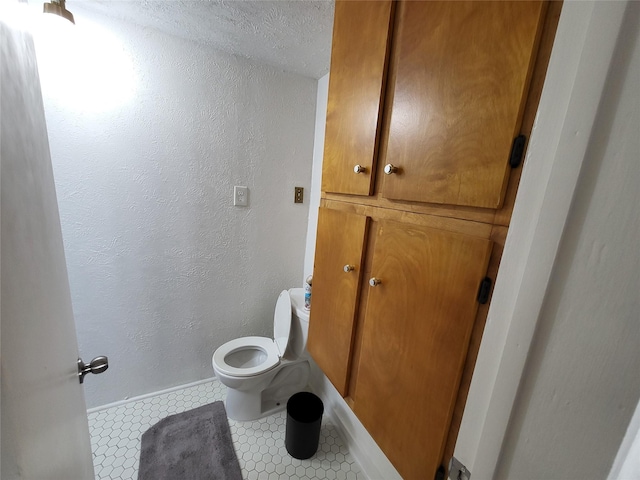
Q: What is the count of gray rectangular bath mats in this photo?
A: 1